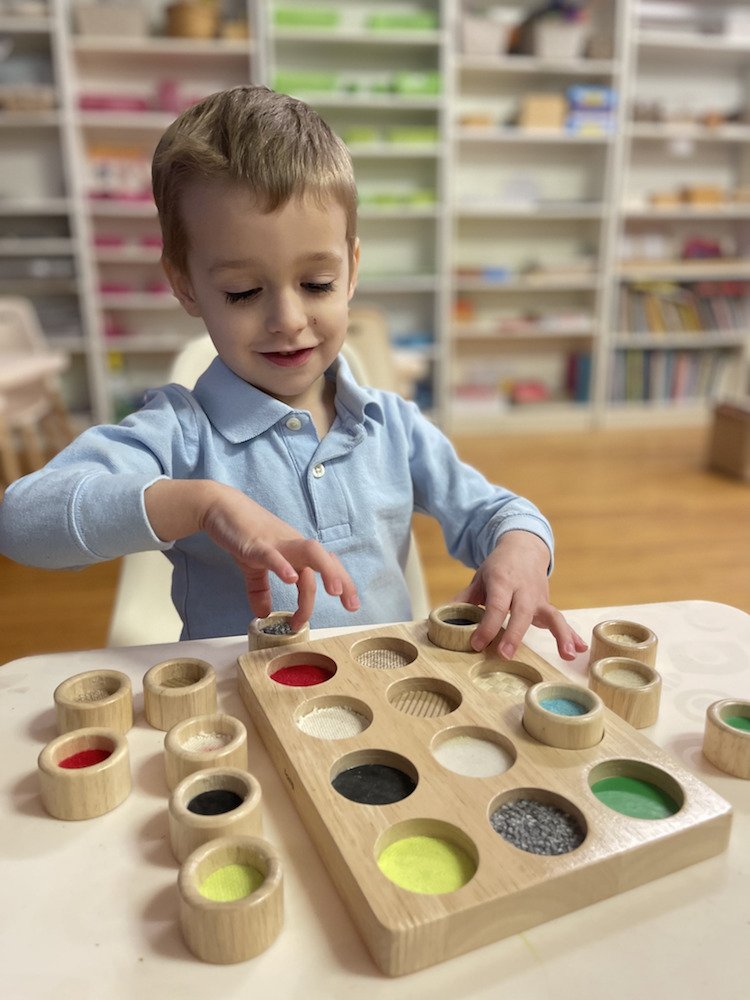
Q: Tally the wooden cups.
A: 12